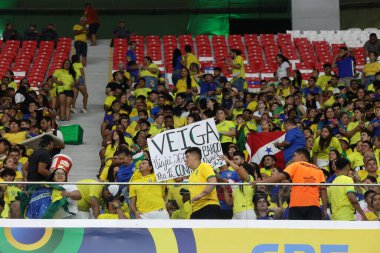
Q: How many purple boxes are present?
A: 0